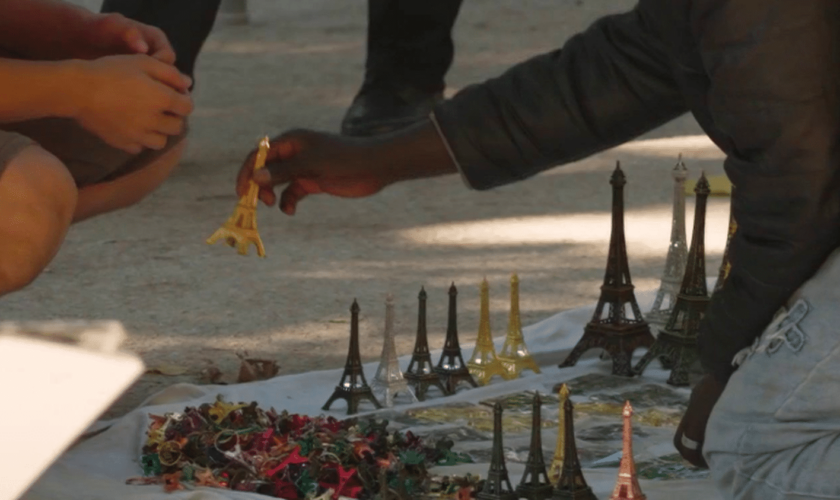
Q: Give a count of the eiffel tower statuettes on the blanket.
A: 15